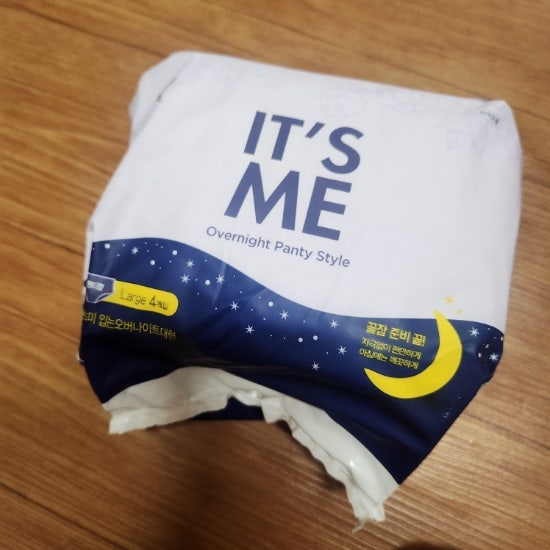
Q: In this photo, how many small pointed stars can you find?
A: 13